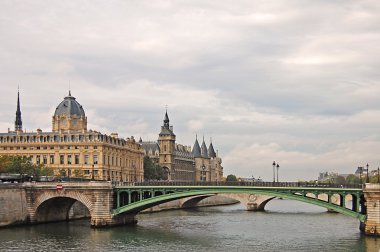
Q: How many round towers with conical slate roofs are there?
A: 3